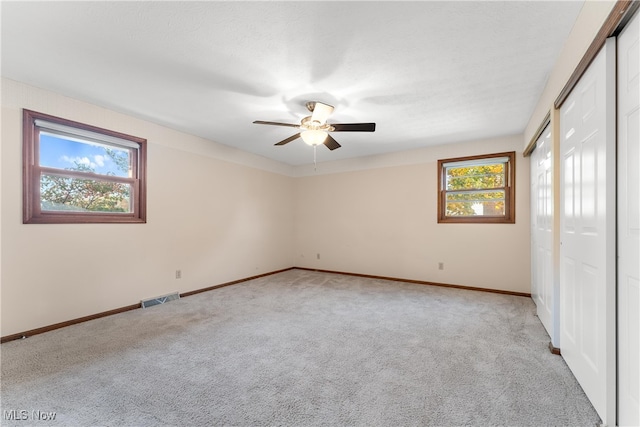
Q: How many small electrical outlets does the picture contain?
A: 3